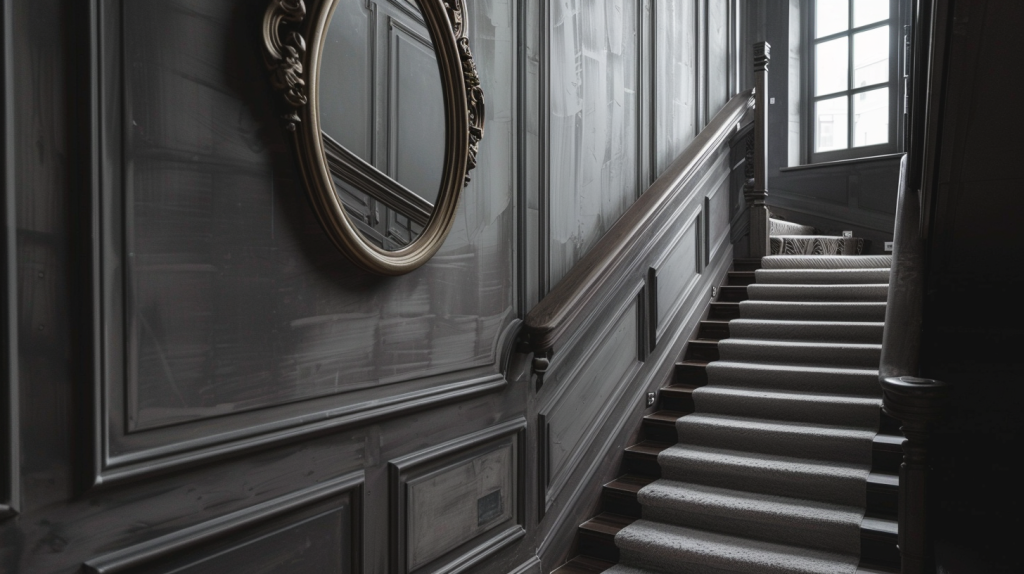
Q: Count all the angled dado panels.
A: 3